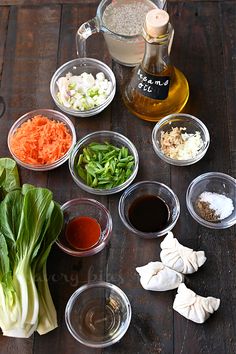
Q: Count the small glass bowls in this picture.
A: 8